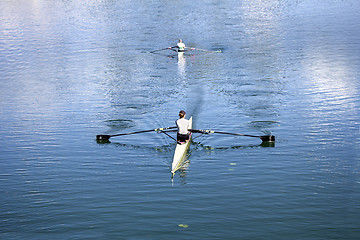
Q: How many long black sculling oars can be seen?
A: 2